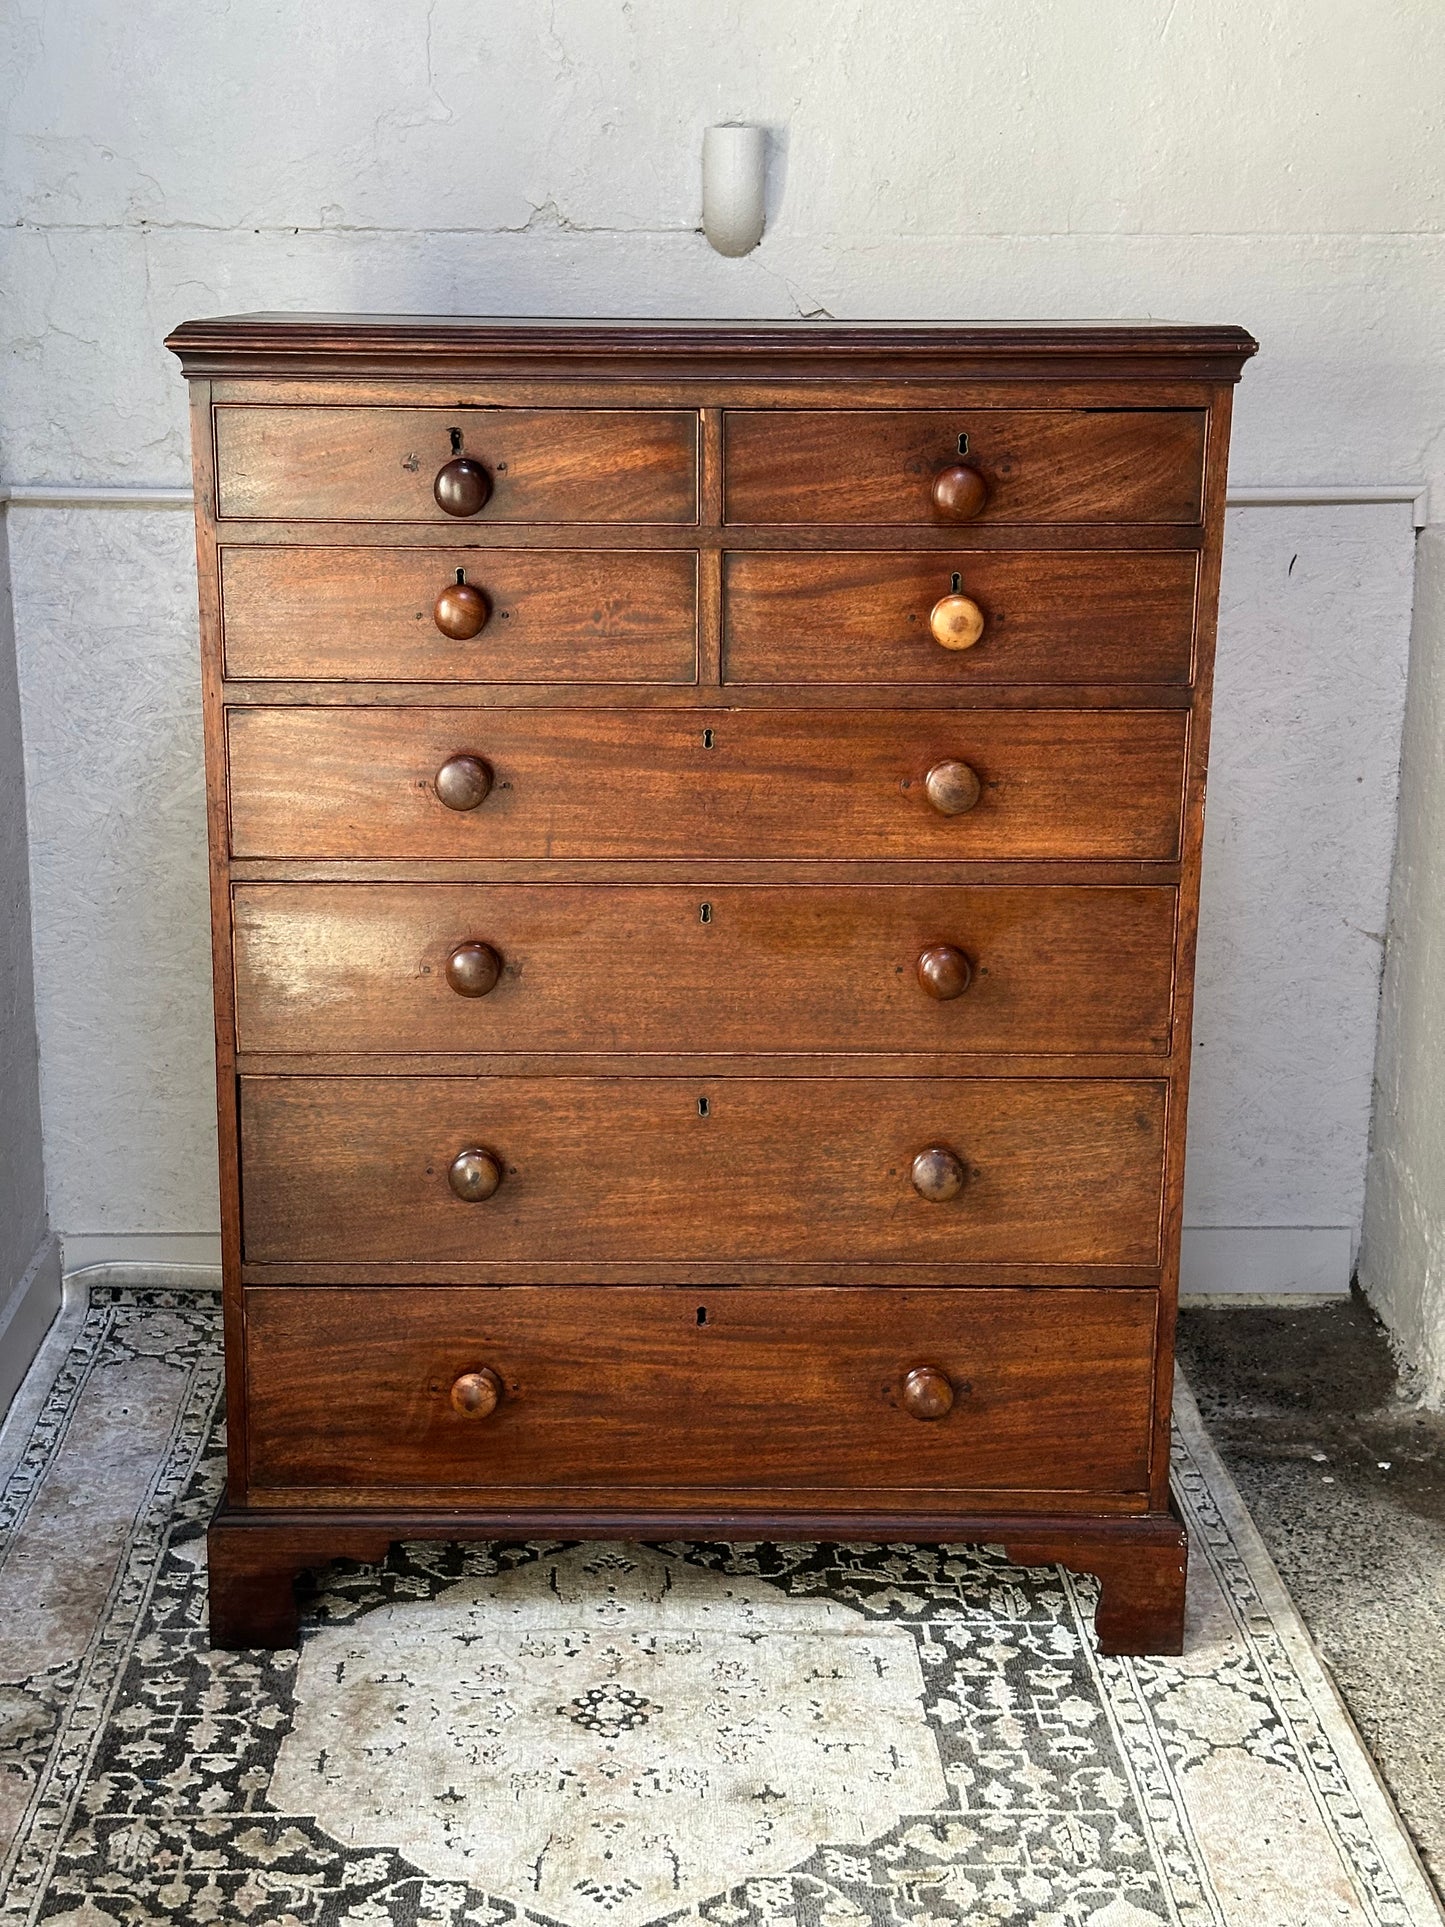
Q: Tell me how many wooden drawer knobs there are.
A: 12